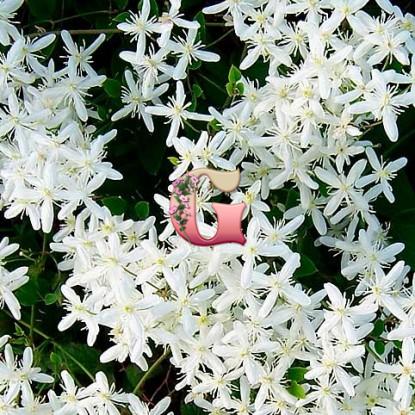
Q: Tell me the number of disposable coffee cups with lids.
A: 0